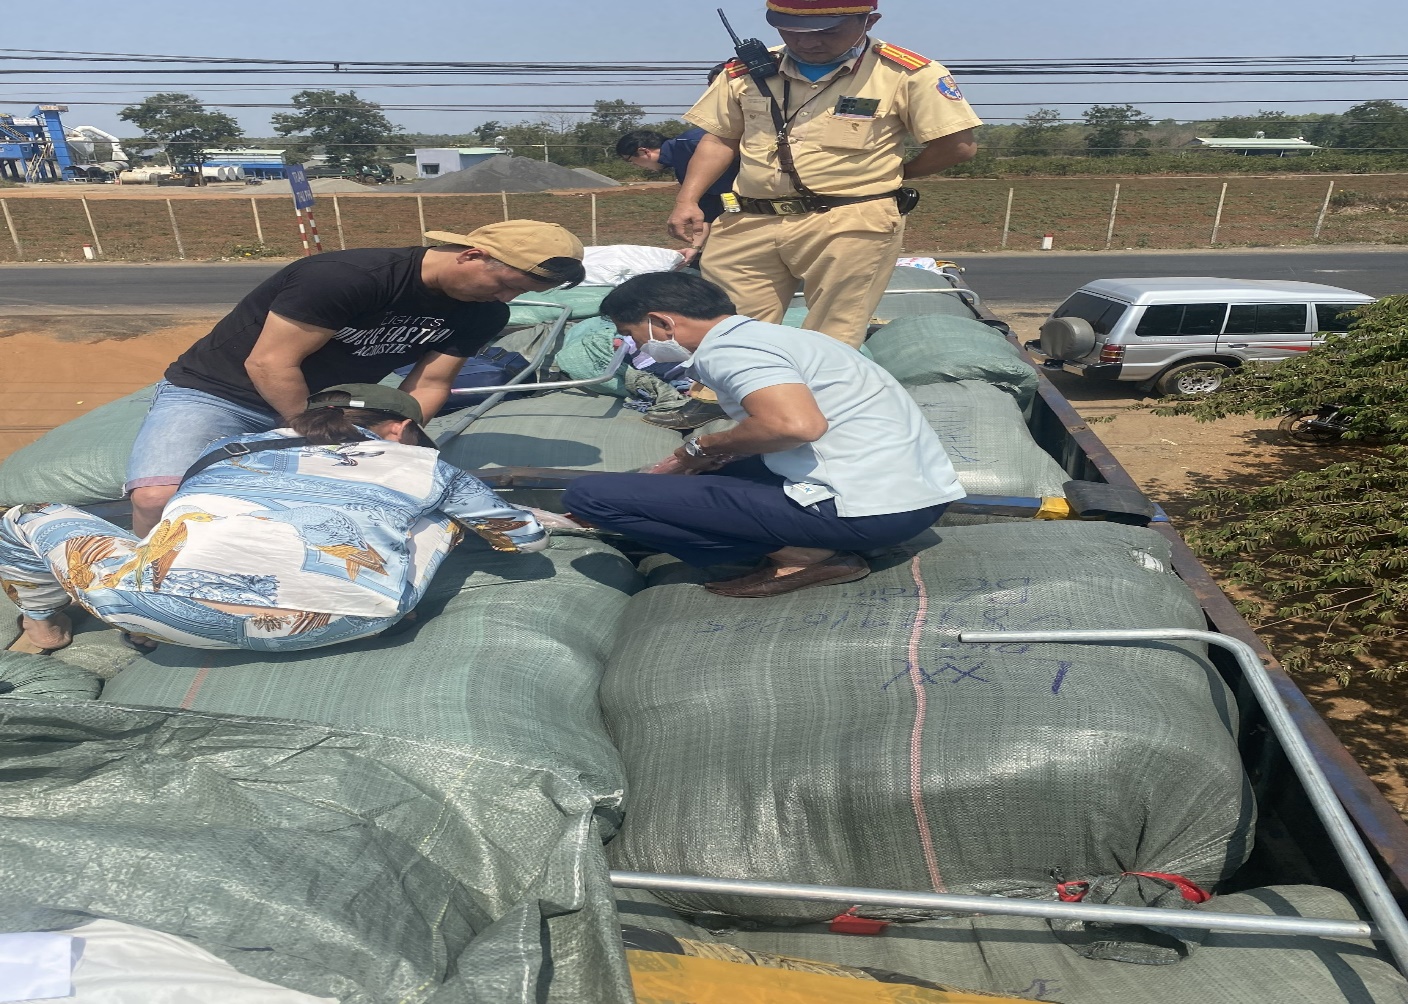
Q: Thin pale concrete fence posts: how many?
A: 12